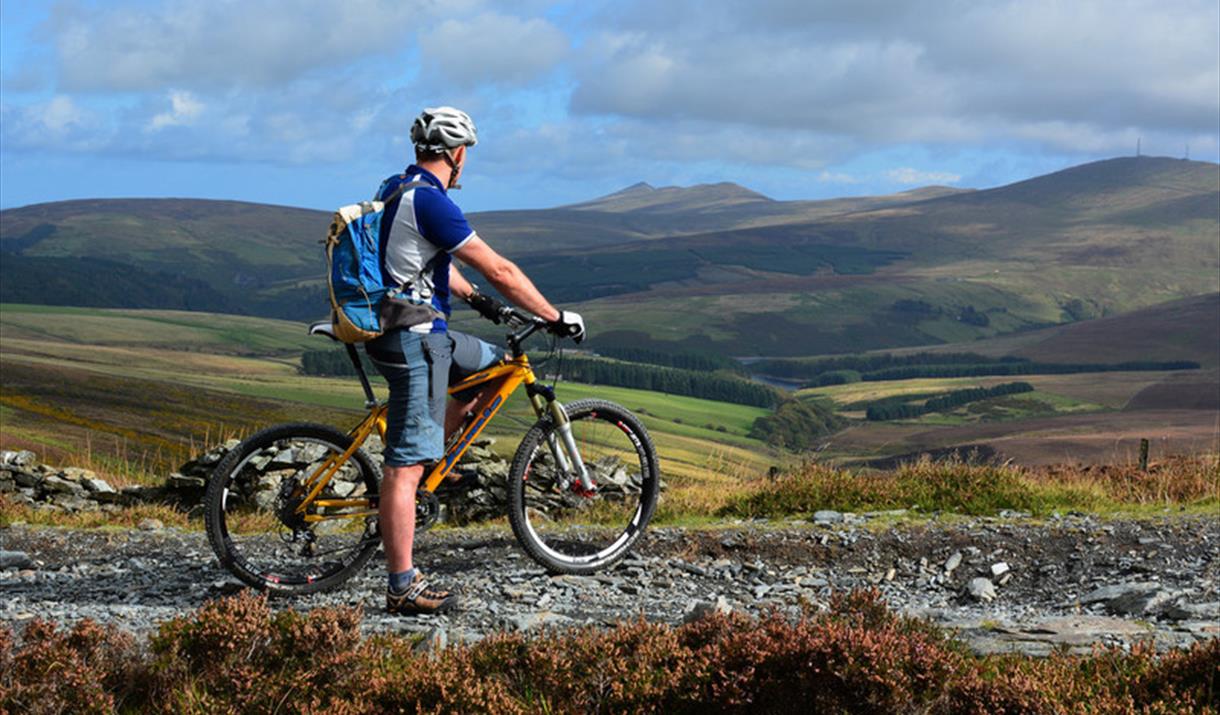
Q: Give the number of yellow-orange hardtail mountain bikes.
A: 1